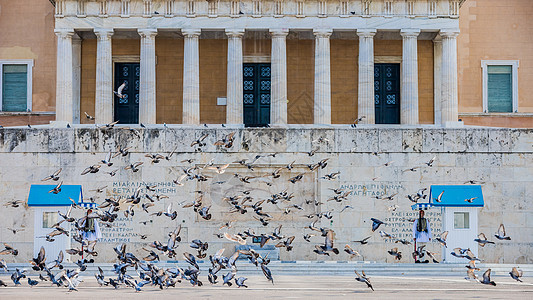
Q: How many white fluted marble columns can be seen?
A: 10